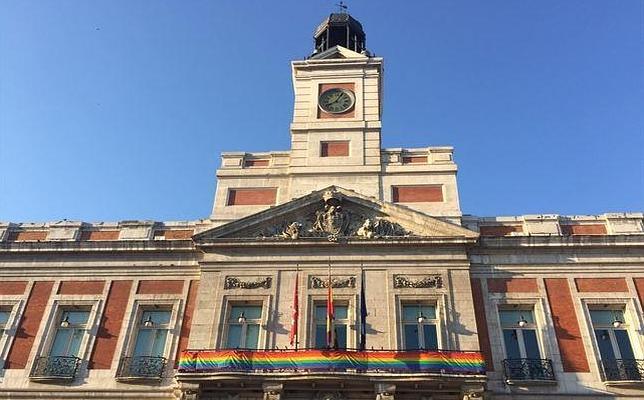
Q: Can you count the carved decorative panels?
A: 3